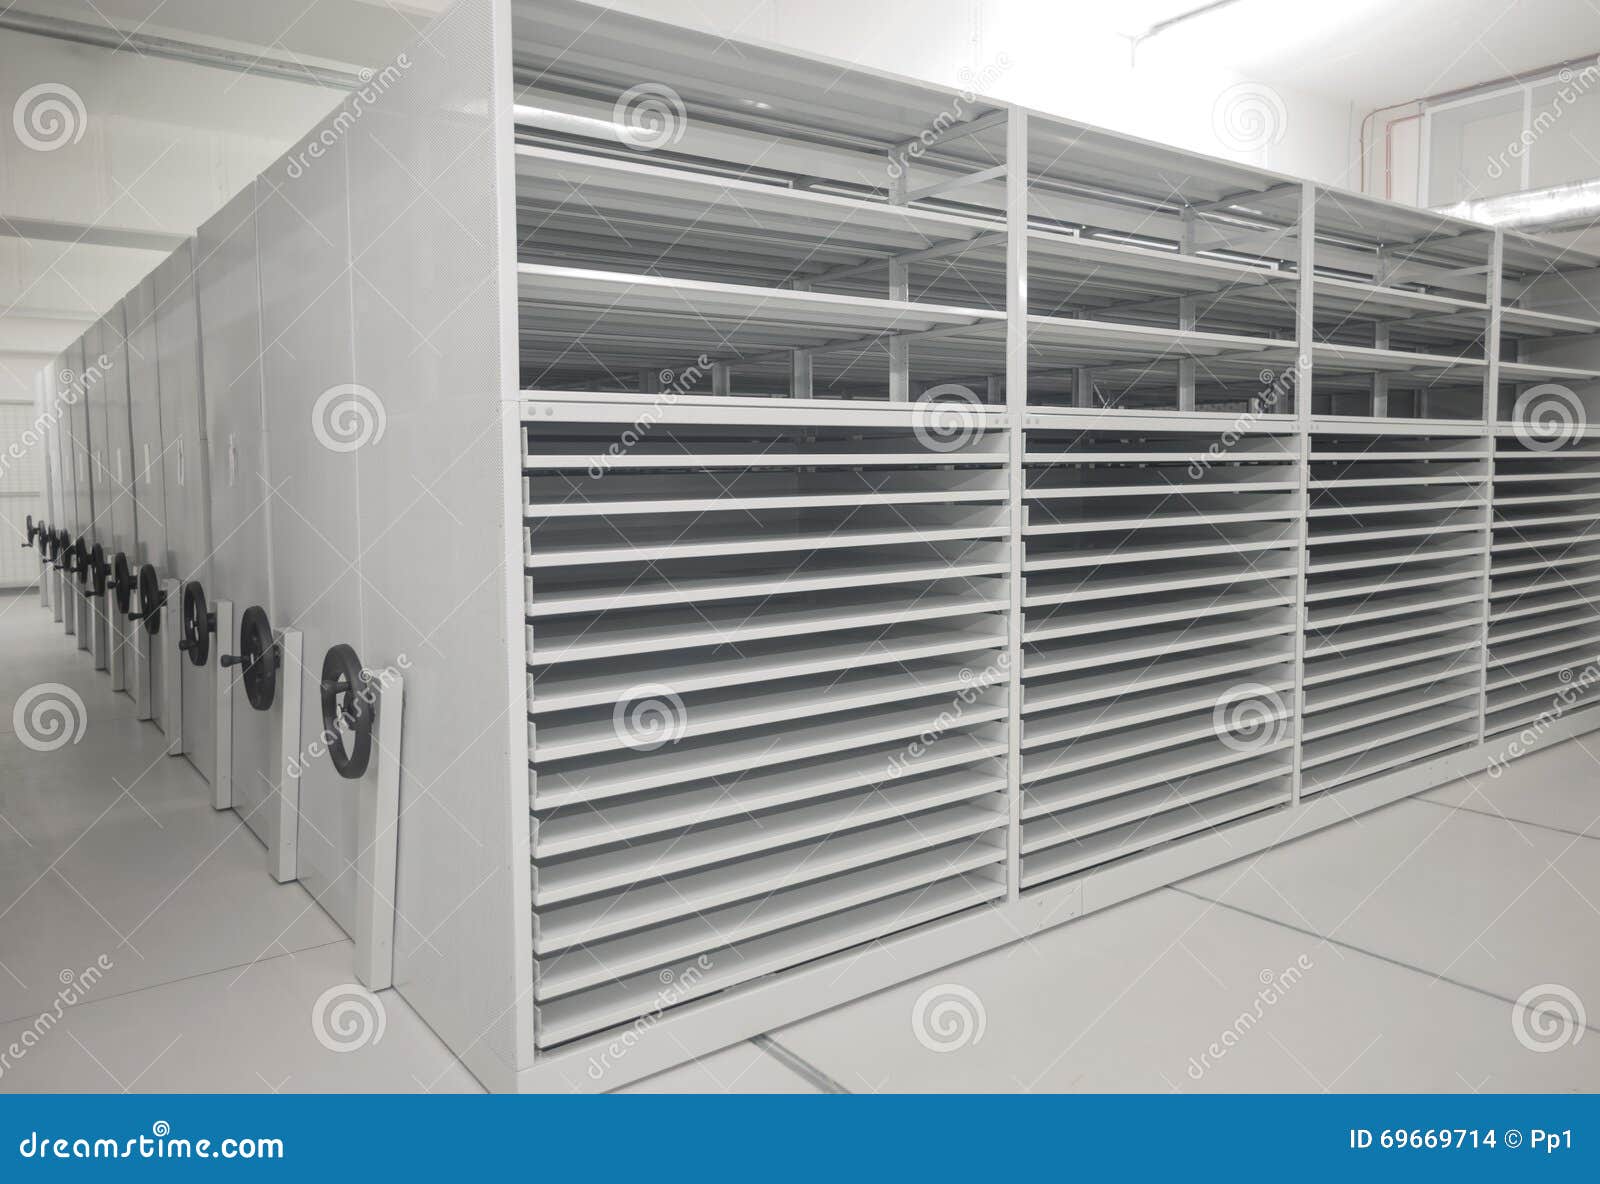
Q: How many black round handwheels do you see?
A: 11